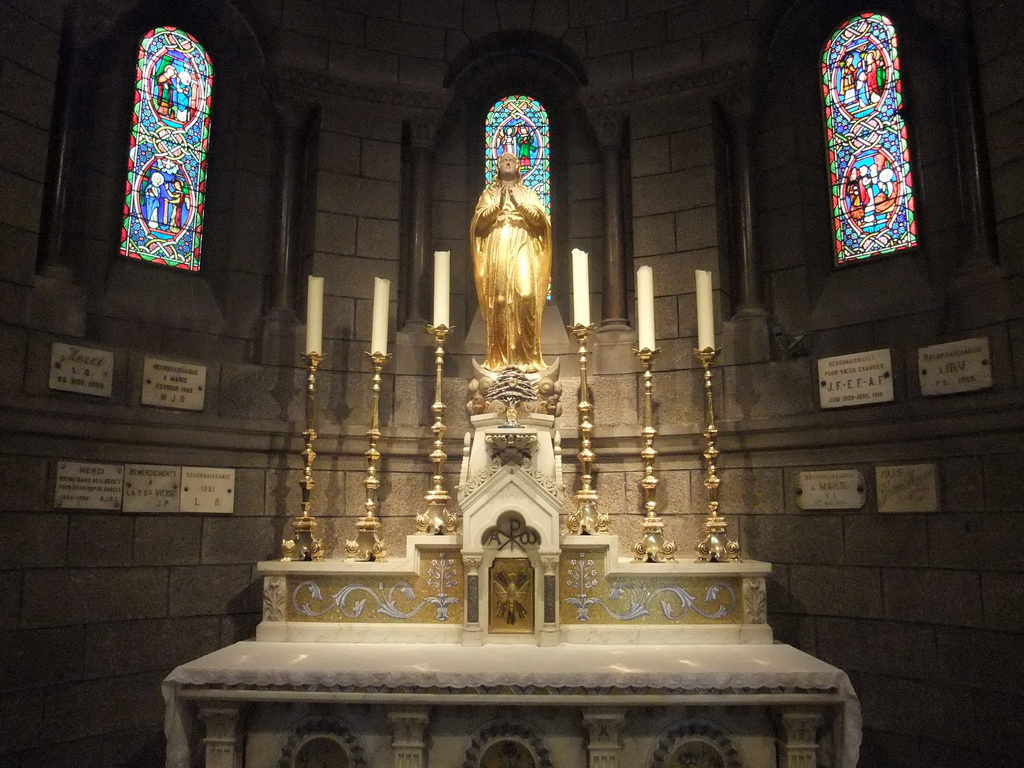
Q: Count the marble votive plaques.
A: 9